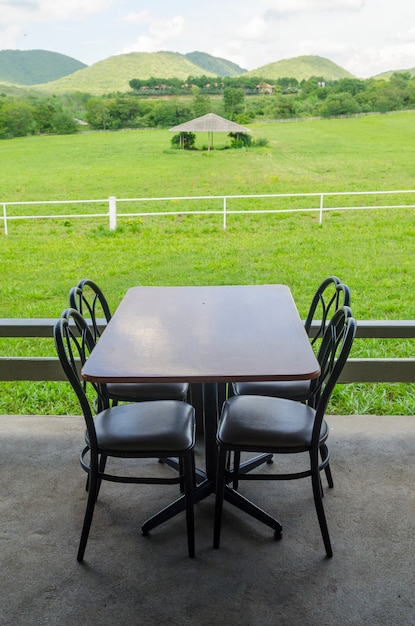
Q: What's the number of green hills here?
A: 5